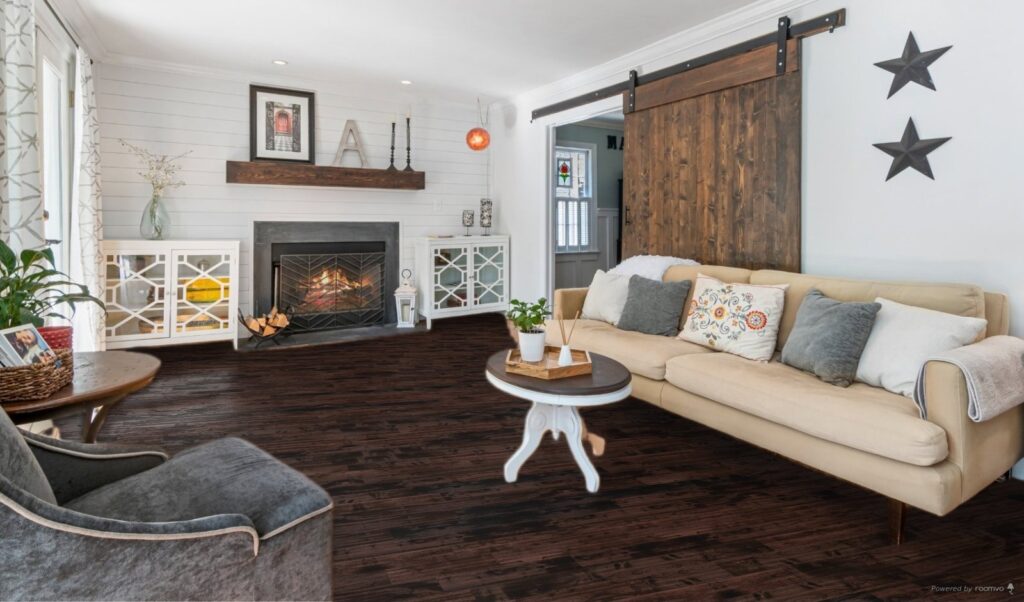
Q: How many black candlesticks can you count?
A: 2